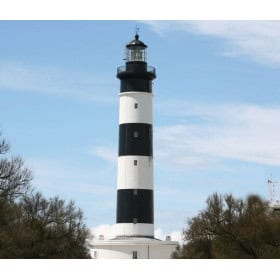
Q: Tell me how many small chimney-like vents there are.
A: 2